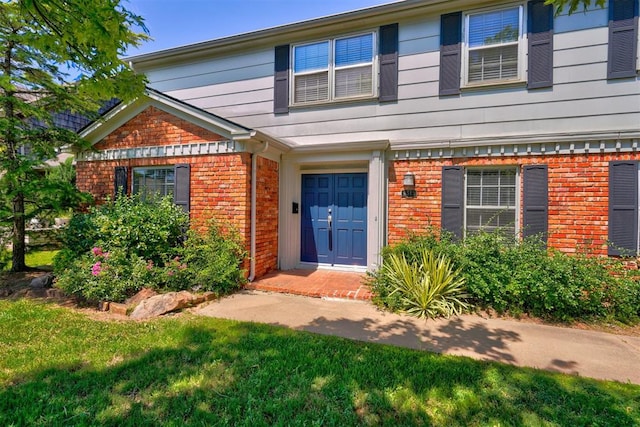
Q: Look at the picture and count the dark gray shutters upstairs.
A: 5